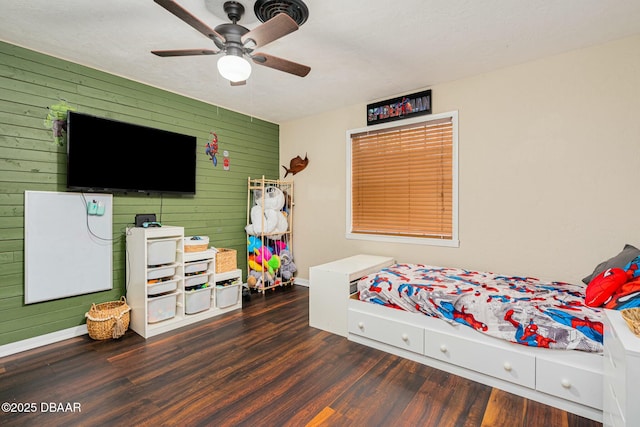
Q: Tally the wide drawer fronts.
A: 3